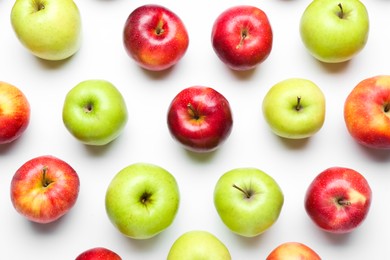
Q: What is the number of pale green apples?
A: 7